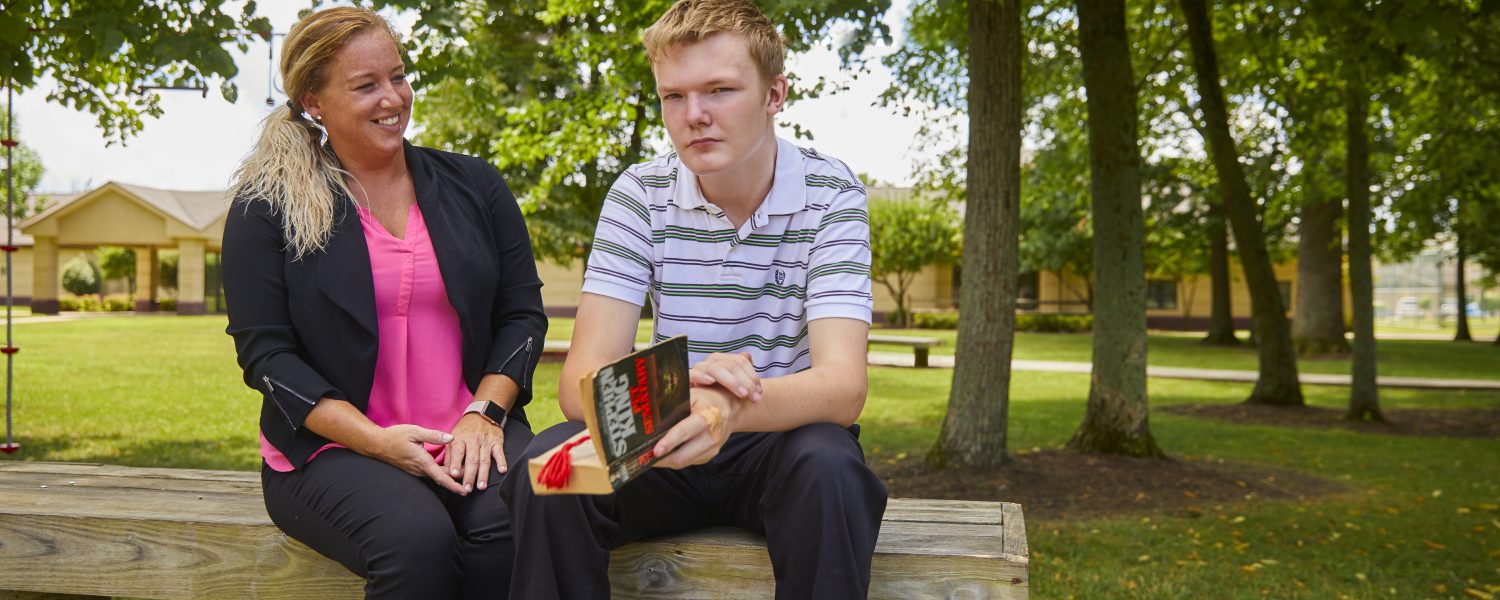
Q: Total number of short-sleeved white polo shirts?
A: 1